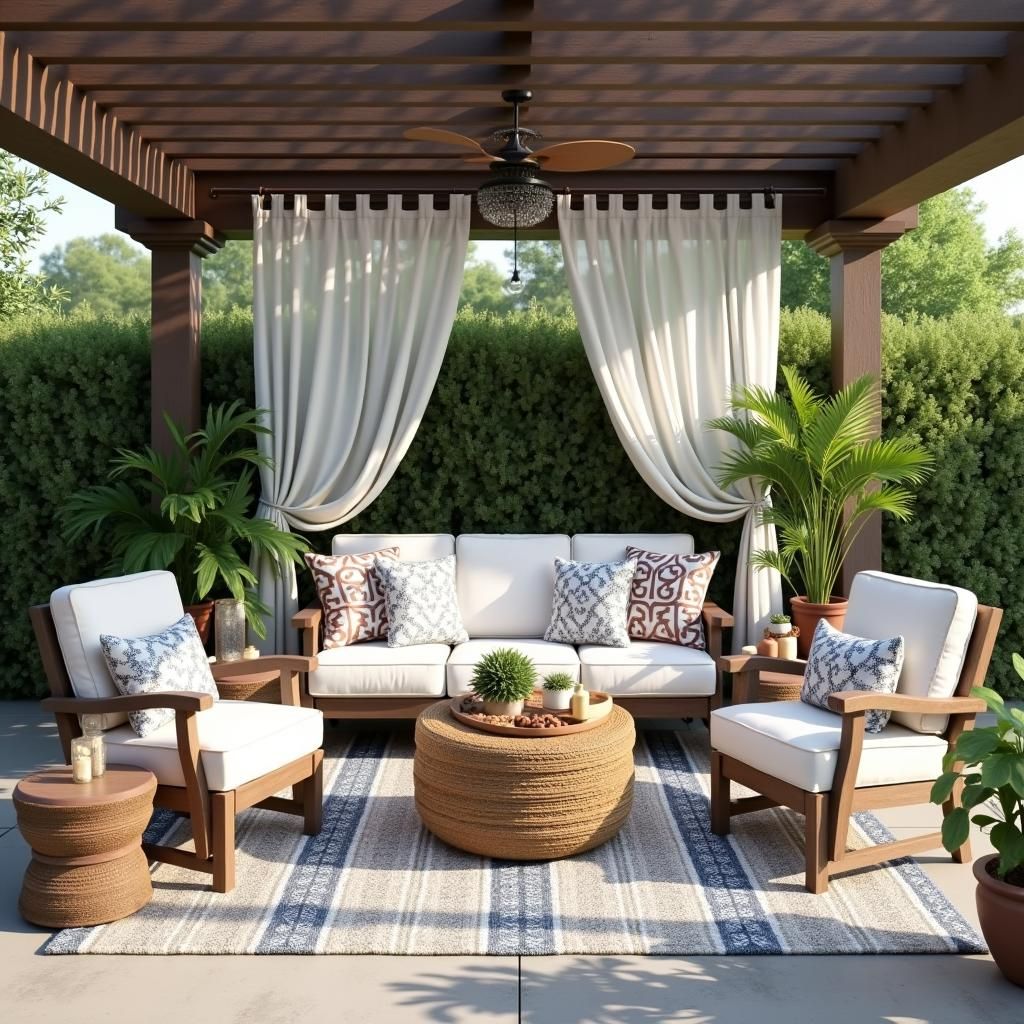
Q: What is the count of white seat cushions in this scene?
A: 5